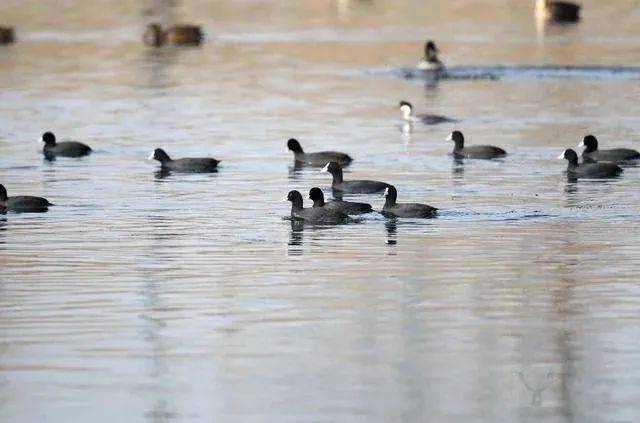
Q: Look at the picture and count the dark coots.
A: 11